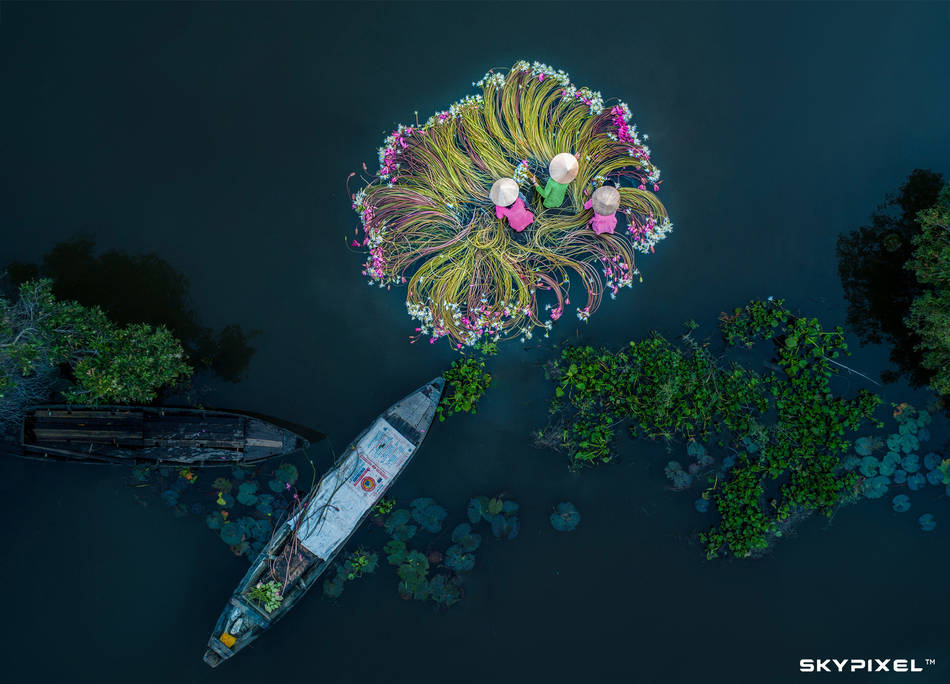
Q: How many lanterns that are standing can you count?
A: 0